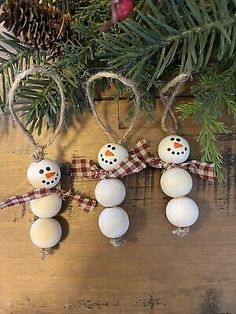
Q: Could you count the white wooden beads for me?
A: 9